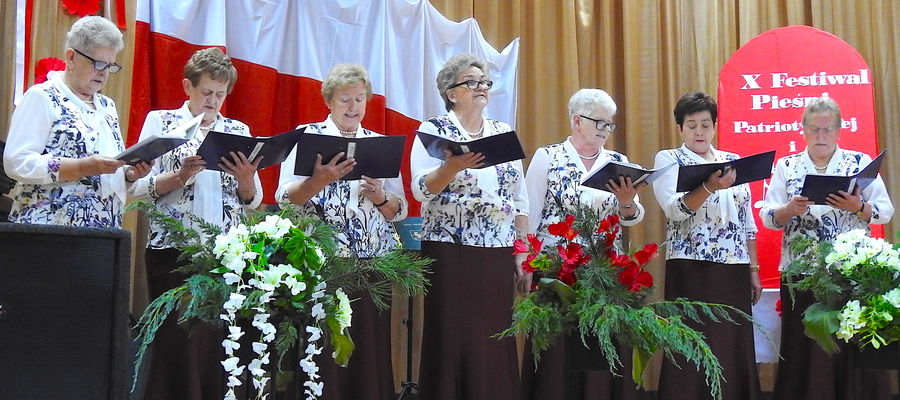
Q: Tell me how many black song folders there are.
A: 7